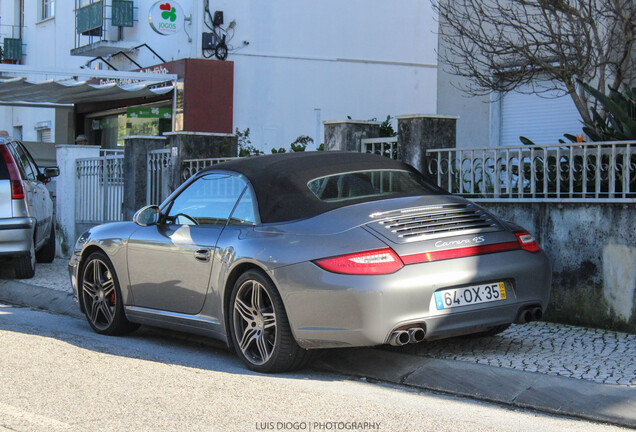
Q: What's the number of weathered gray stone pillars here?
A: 4